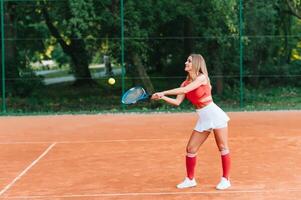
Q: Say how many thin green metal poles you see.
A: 3